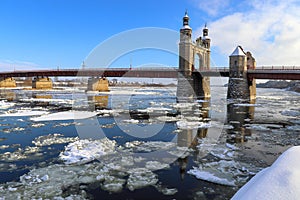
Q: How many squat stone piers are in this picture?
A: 3